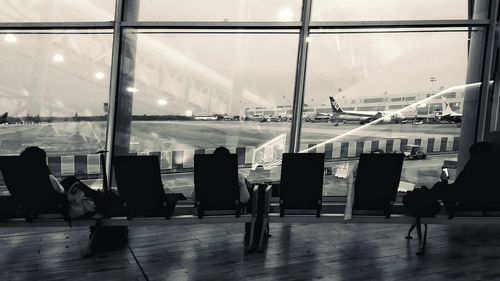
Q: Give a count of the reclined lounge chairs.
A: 6